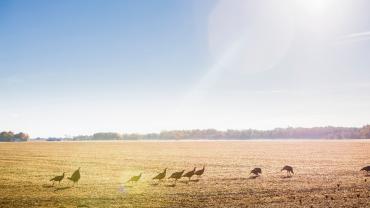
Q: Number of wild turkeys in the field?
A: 10